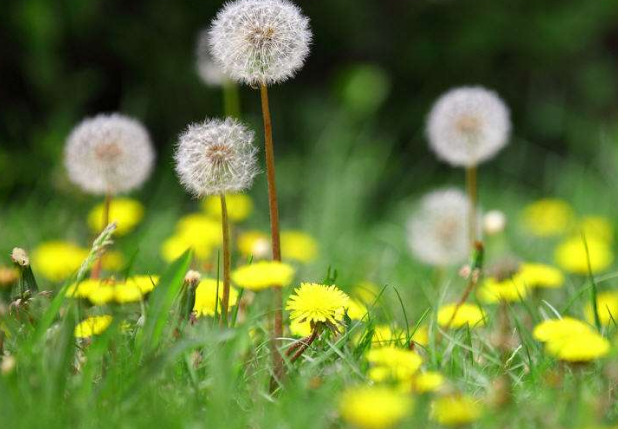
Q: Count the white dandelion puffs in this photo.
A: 6